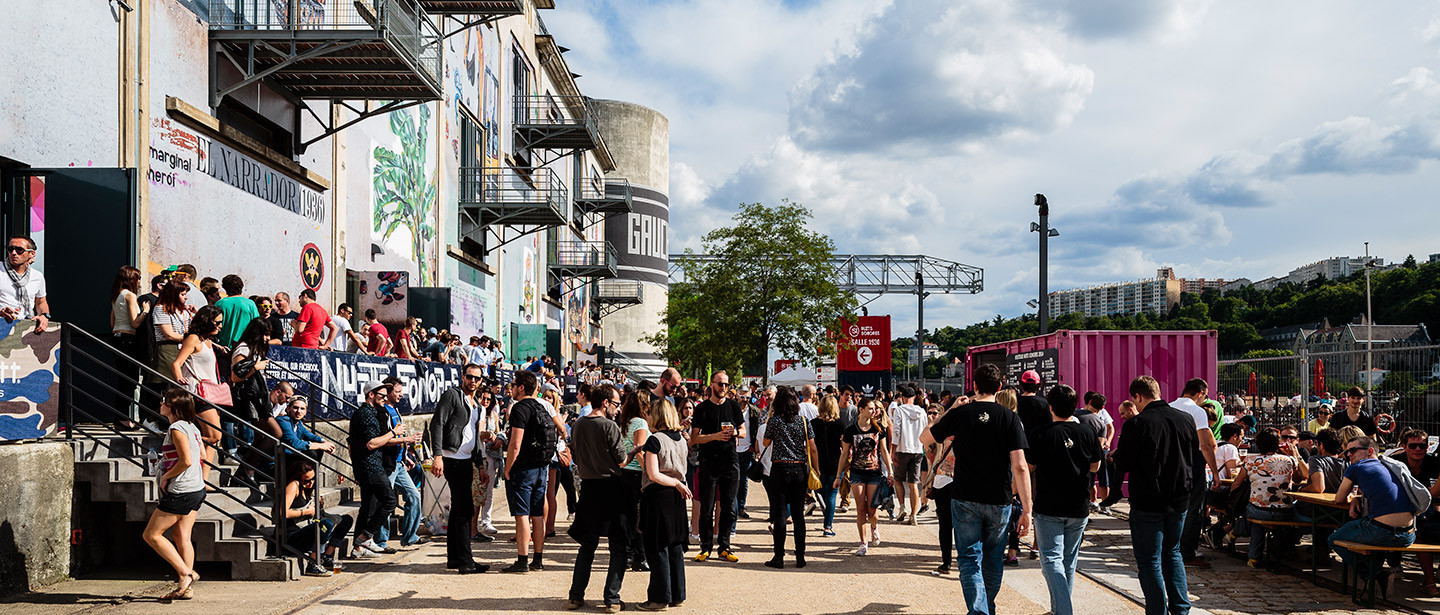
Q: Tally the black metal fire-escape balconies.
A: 7